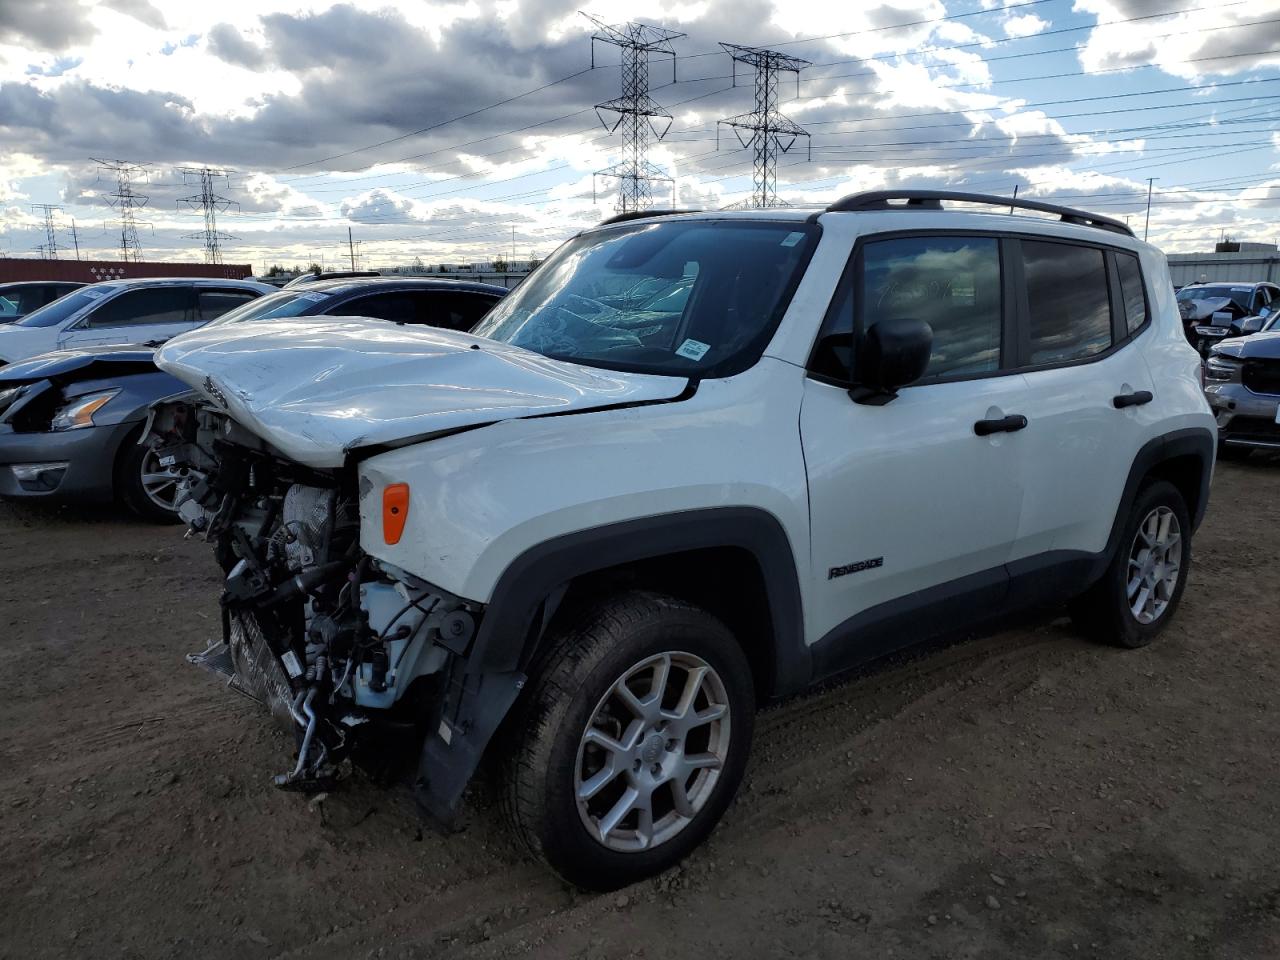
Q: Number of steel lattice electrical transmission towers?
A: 5